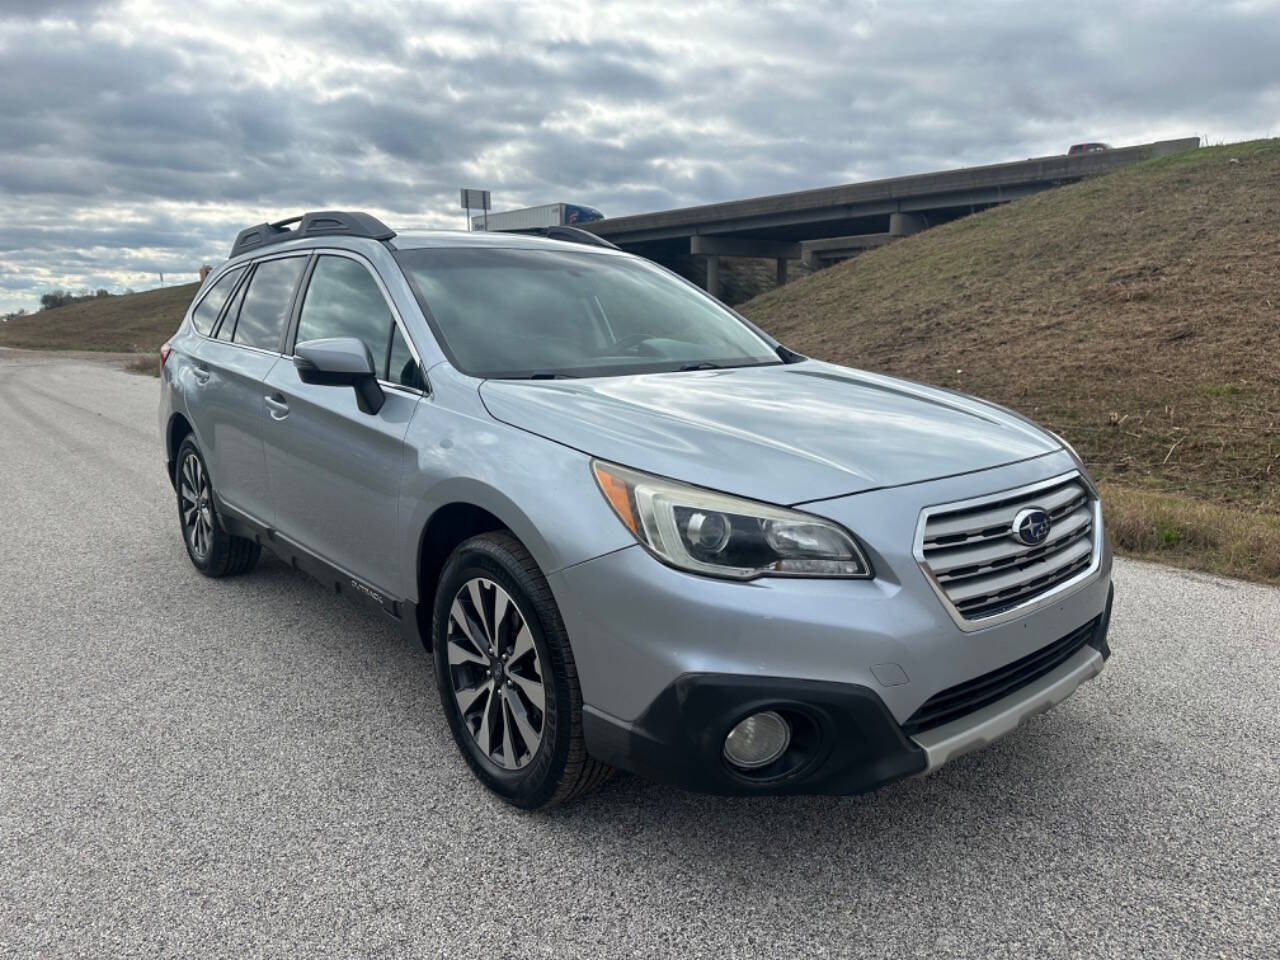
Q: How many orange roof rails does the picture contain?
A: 0